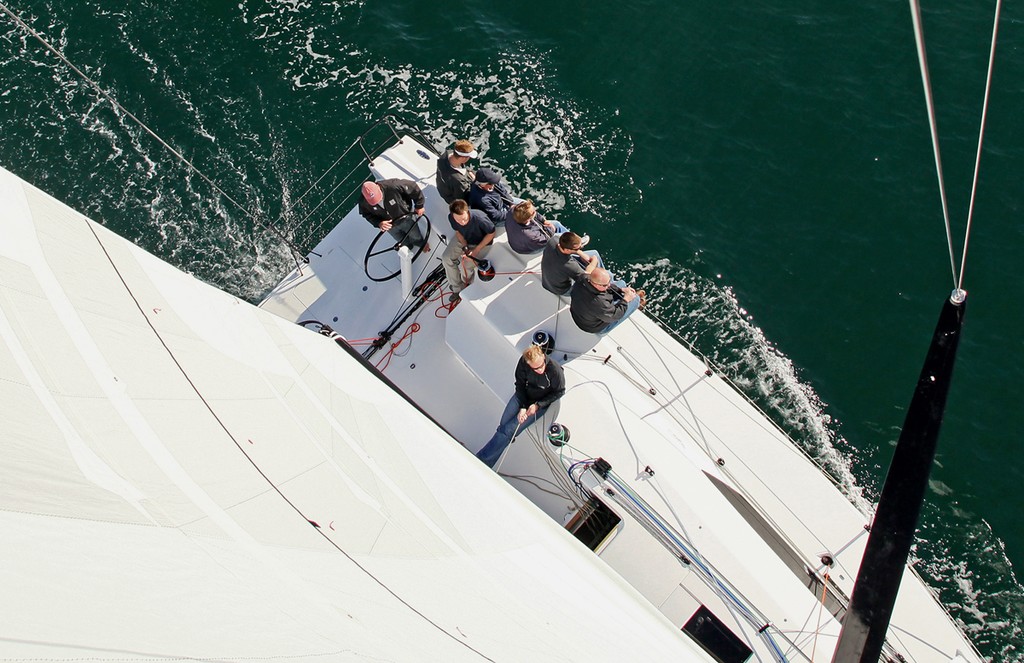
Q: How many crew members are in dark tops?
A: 8